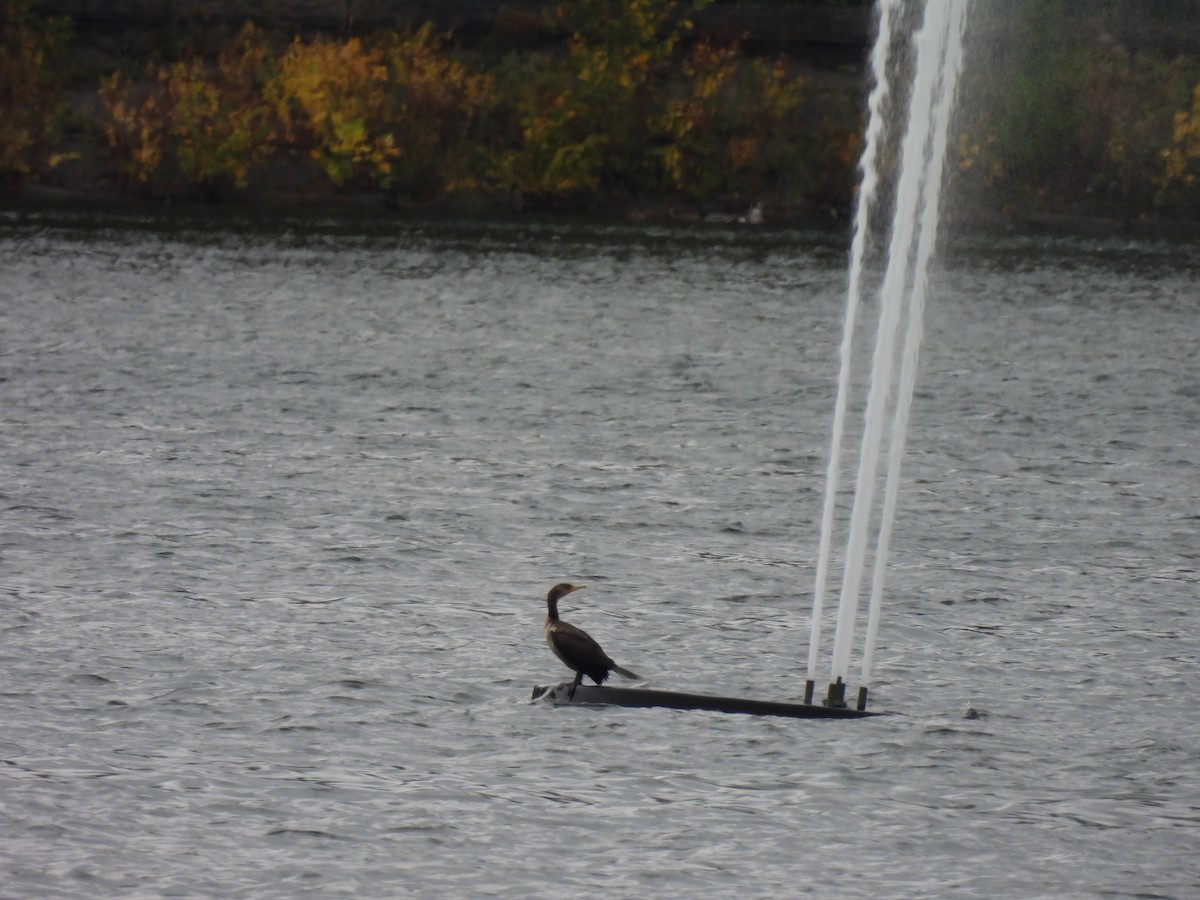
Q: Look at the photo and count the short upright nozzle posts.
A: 3